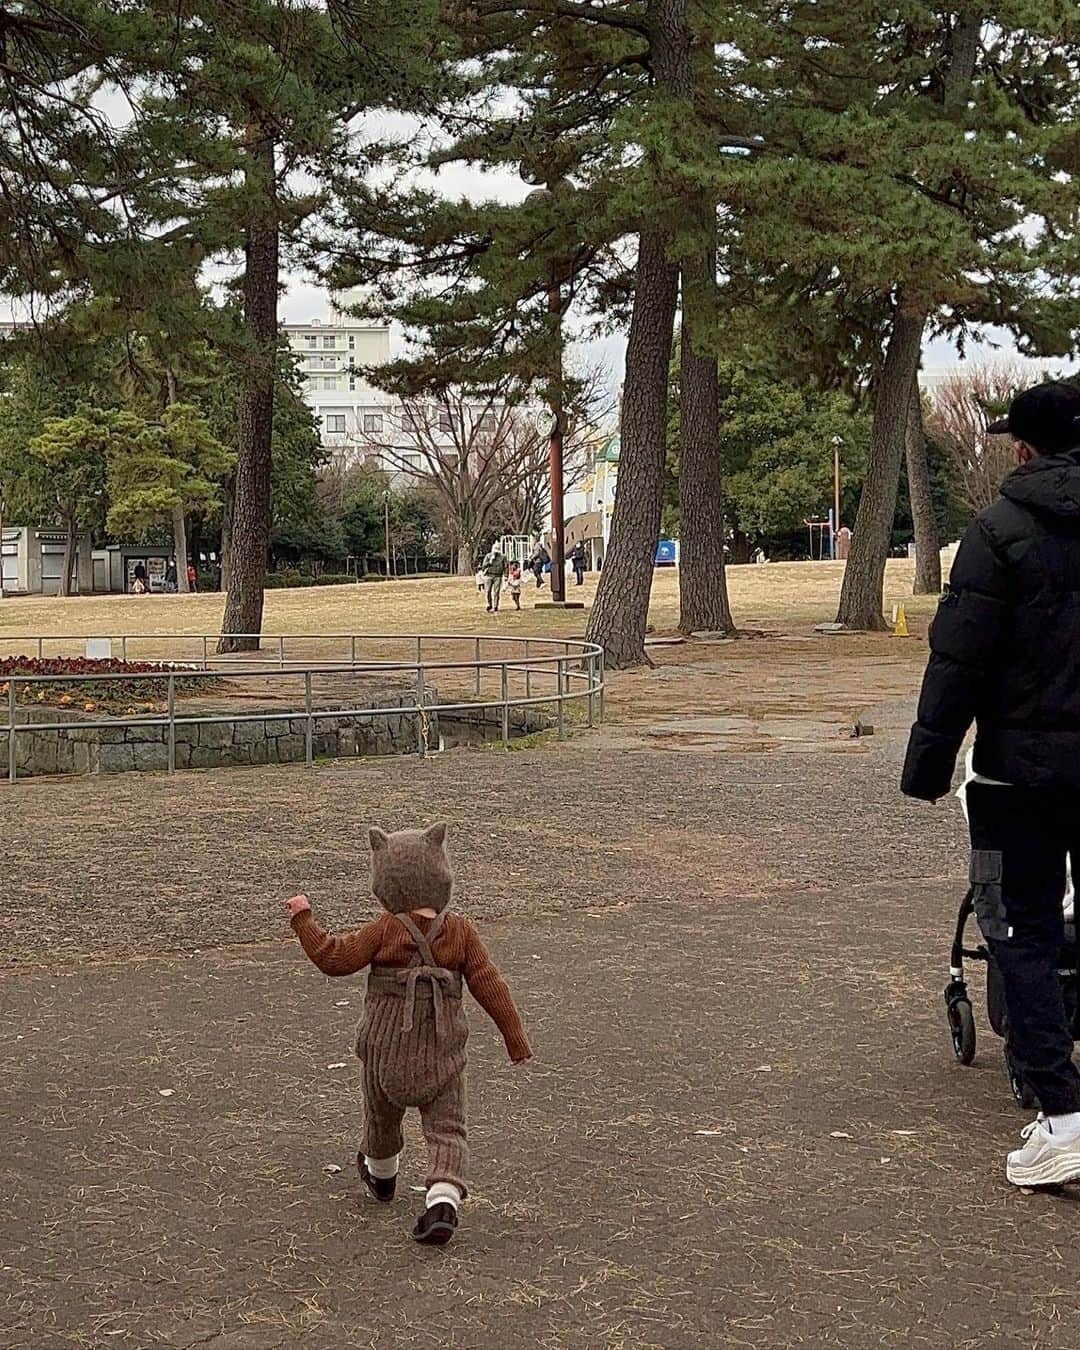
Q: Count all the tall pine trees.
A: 5